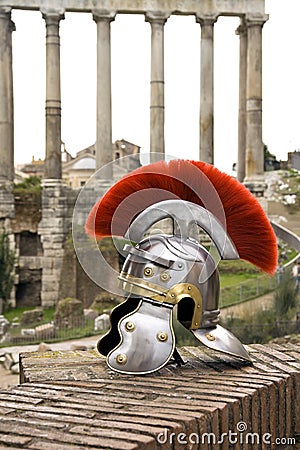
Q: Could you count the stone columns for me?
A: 7